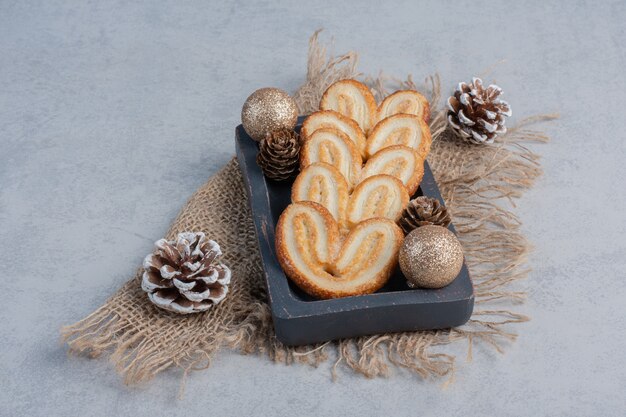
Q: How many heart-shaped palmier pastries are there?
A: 5